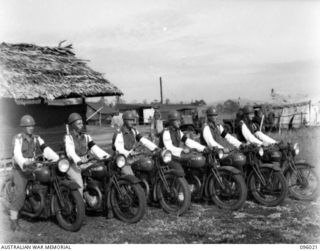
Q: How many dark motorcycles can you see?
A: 6